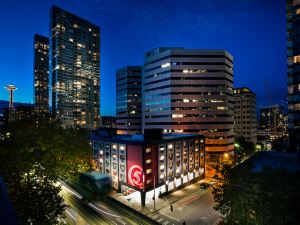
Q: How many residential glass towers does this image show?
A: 2